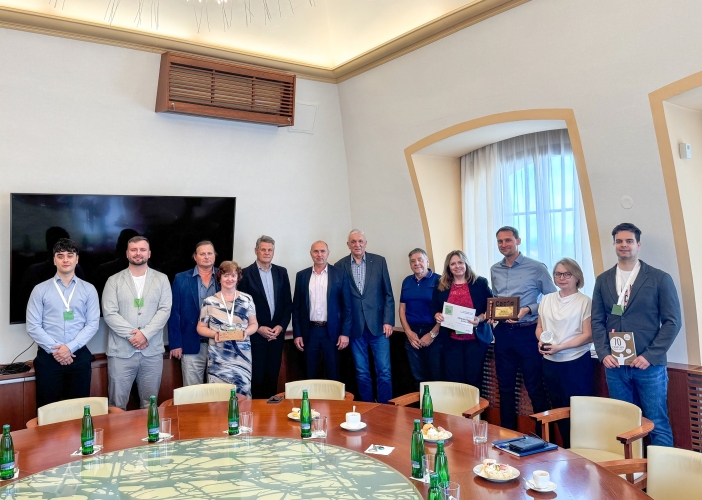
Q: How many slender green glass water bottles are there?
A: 9